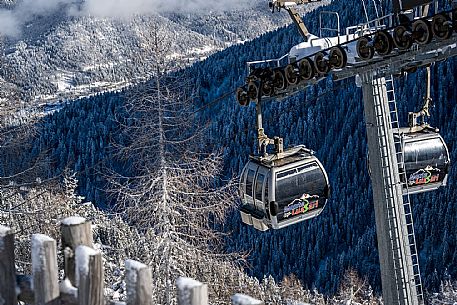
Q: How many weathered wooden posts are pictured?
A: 7